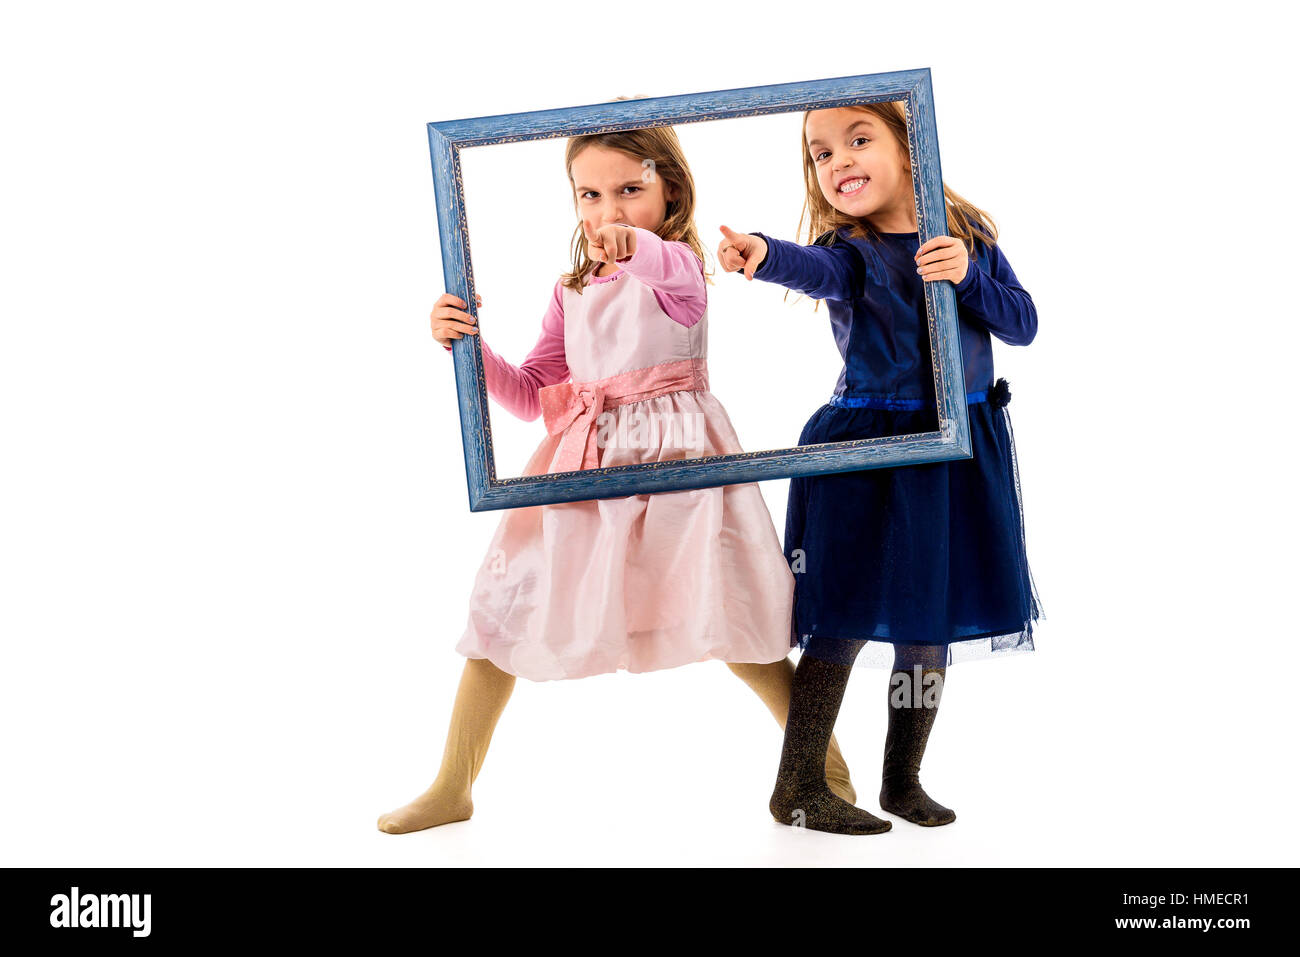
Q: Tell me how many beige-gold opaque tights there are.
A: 1